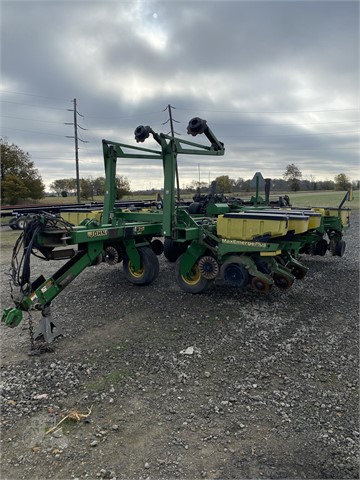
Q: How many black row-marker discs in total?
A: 2